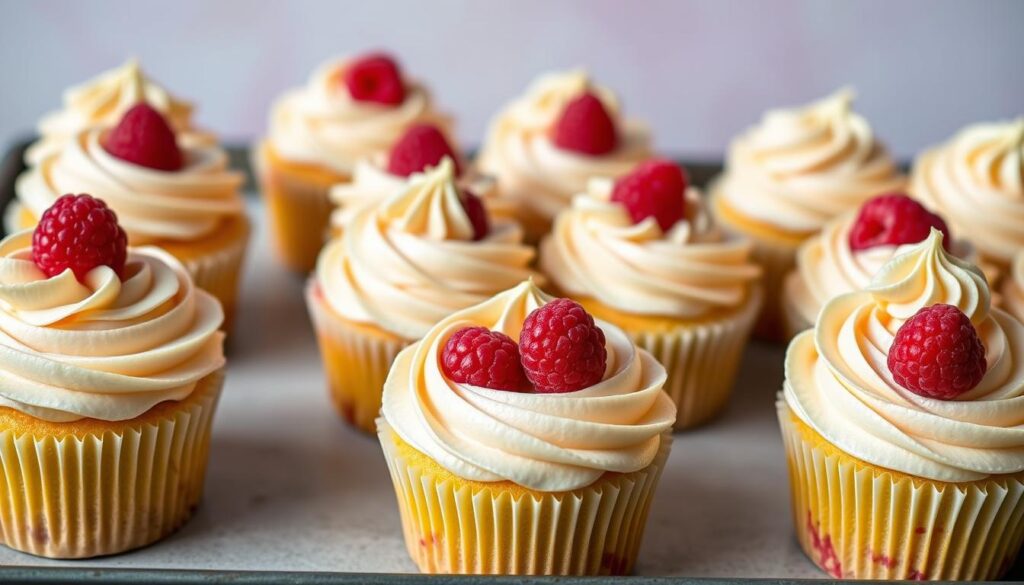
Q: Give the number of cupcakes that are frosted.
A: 13